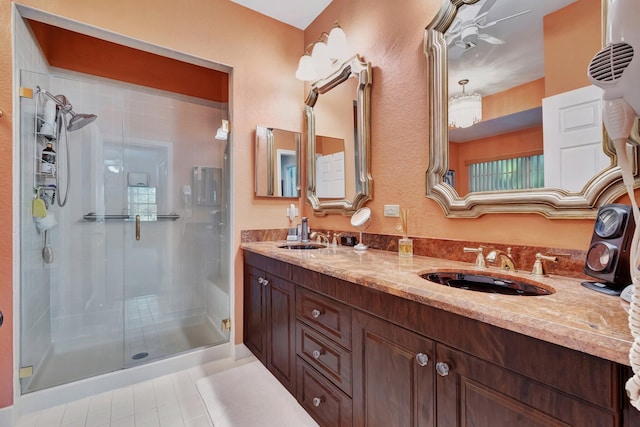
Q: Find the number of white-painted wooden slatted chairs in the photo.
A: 0